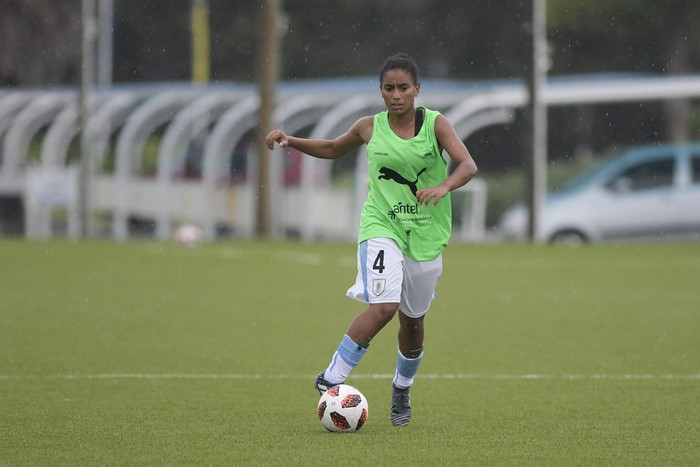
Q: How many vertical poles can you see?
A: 5